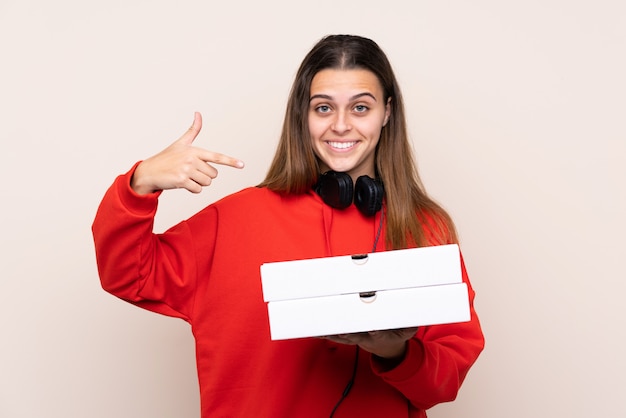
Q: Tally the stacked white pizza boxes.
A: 2